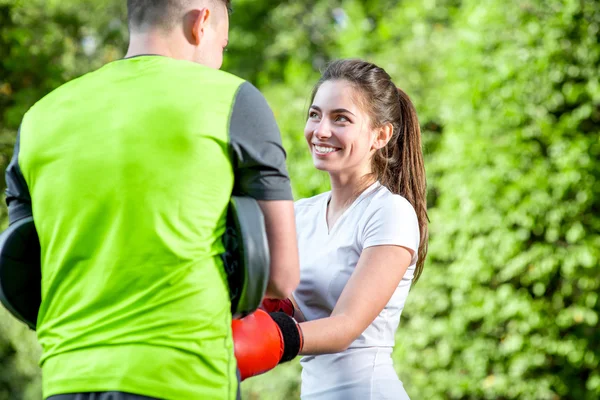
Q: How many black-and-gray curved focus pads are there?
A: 2